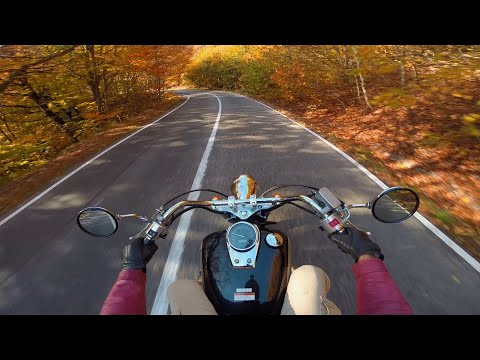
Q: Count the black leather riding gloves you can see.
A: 2